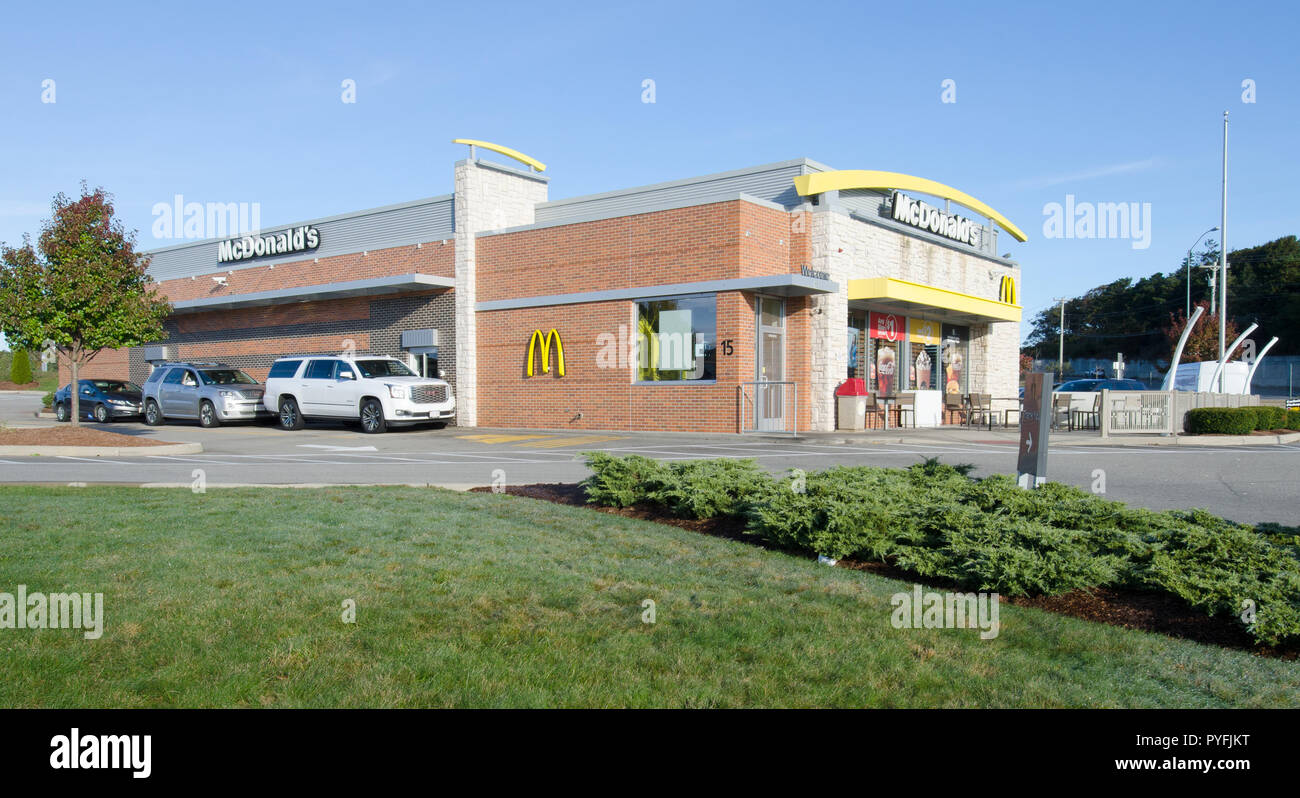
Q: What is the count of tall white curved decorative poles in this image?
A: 3